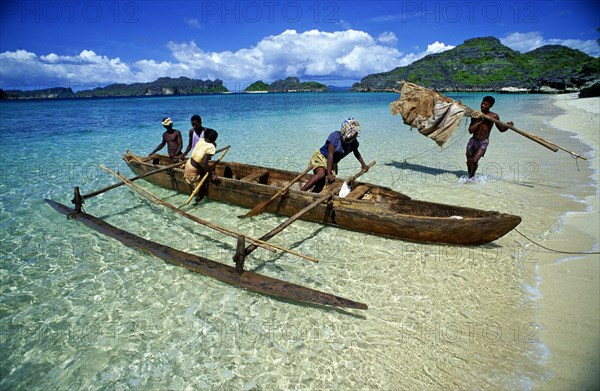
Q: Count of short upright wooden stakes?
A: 2